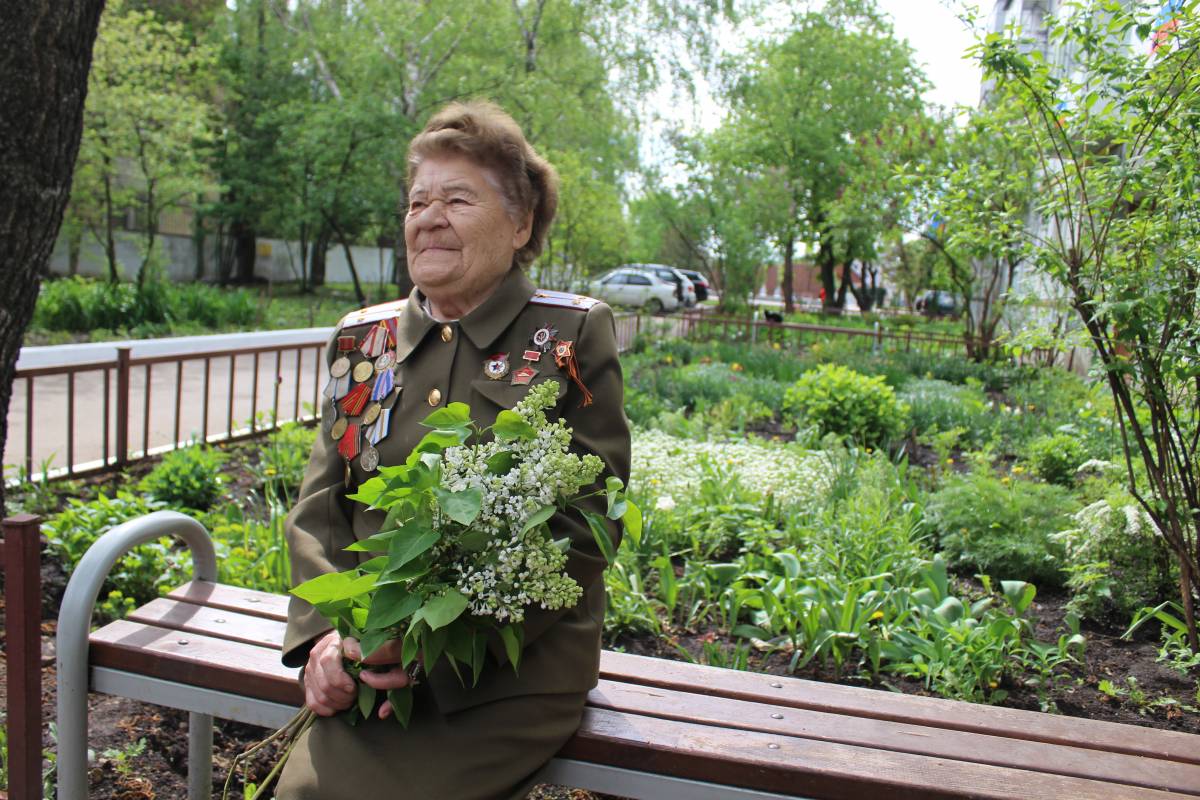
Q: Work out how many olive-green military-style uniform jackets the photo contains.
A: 1